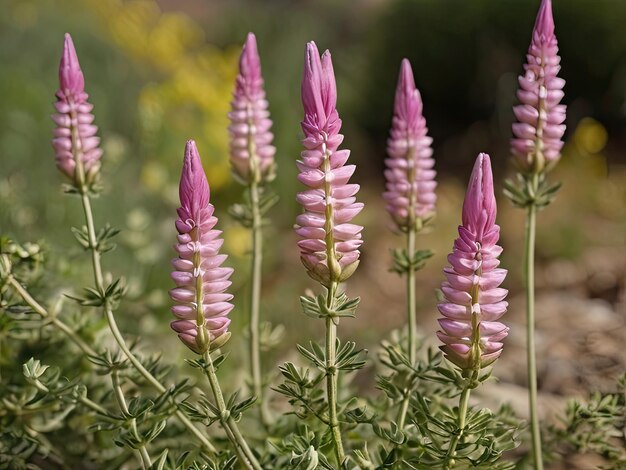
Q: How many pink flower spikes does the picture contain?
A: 7